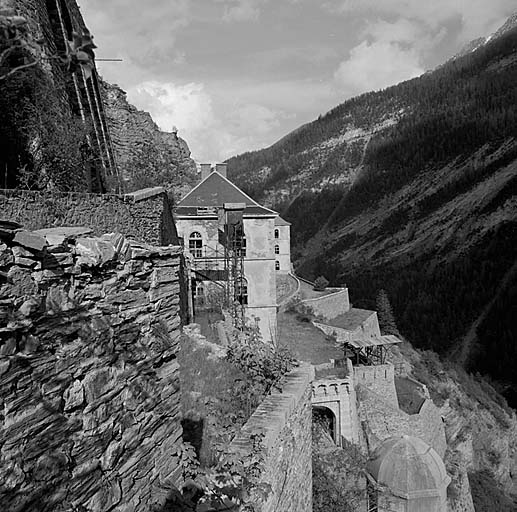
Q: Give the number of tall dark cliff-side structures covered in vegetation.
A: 1